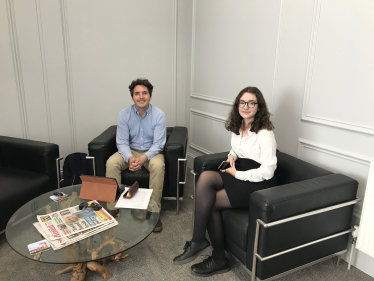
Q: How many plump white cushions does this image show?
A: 0